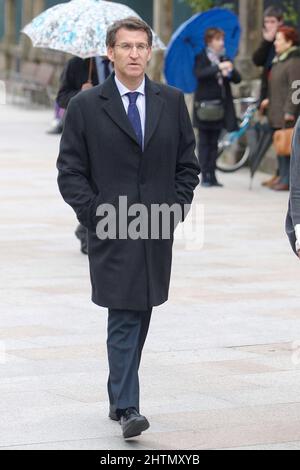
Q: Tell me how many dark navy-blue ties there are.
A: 1